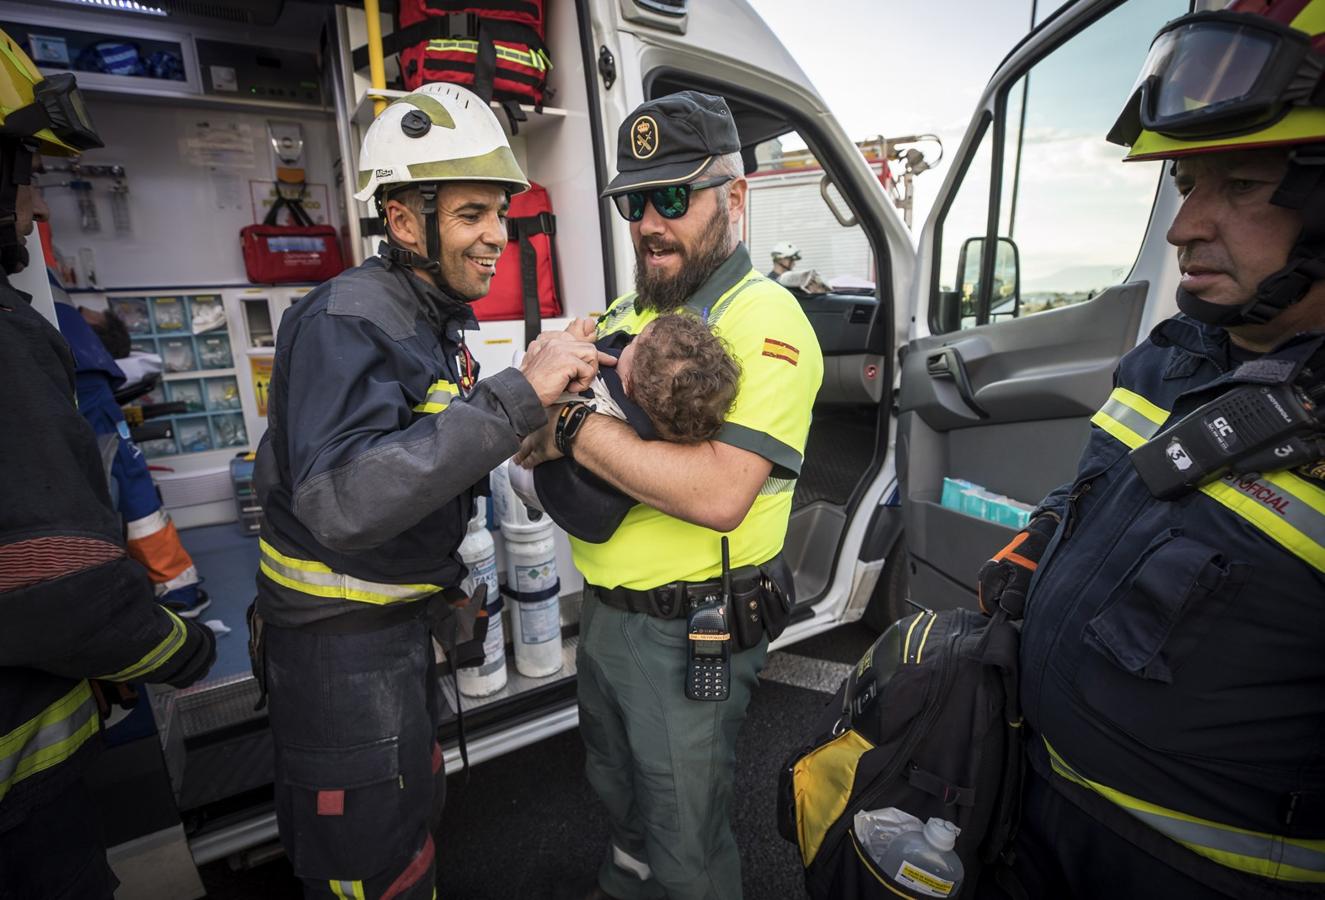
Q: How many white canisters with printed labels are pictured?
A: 2